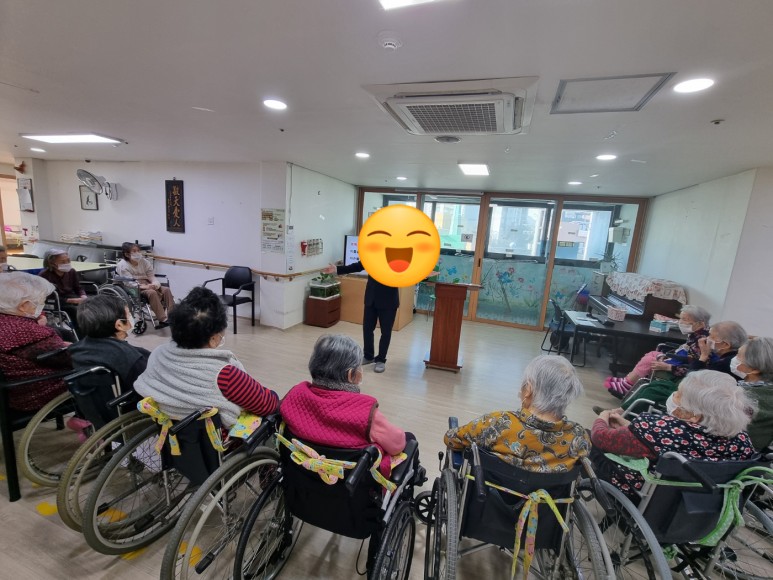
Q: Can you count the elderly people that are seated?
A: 12